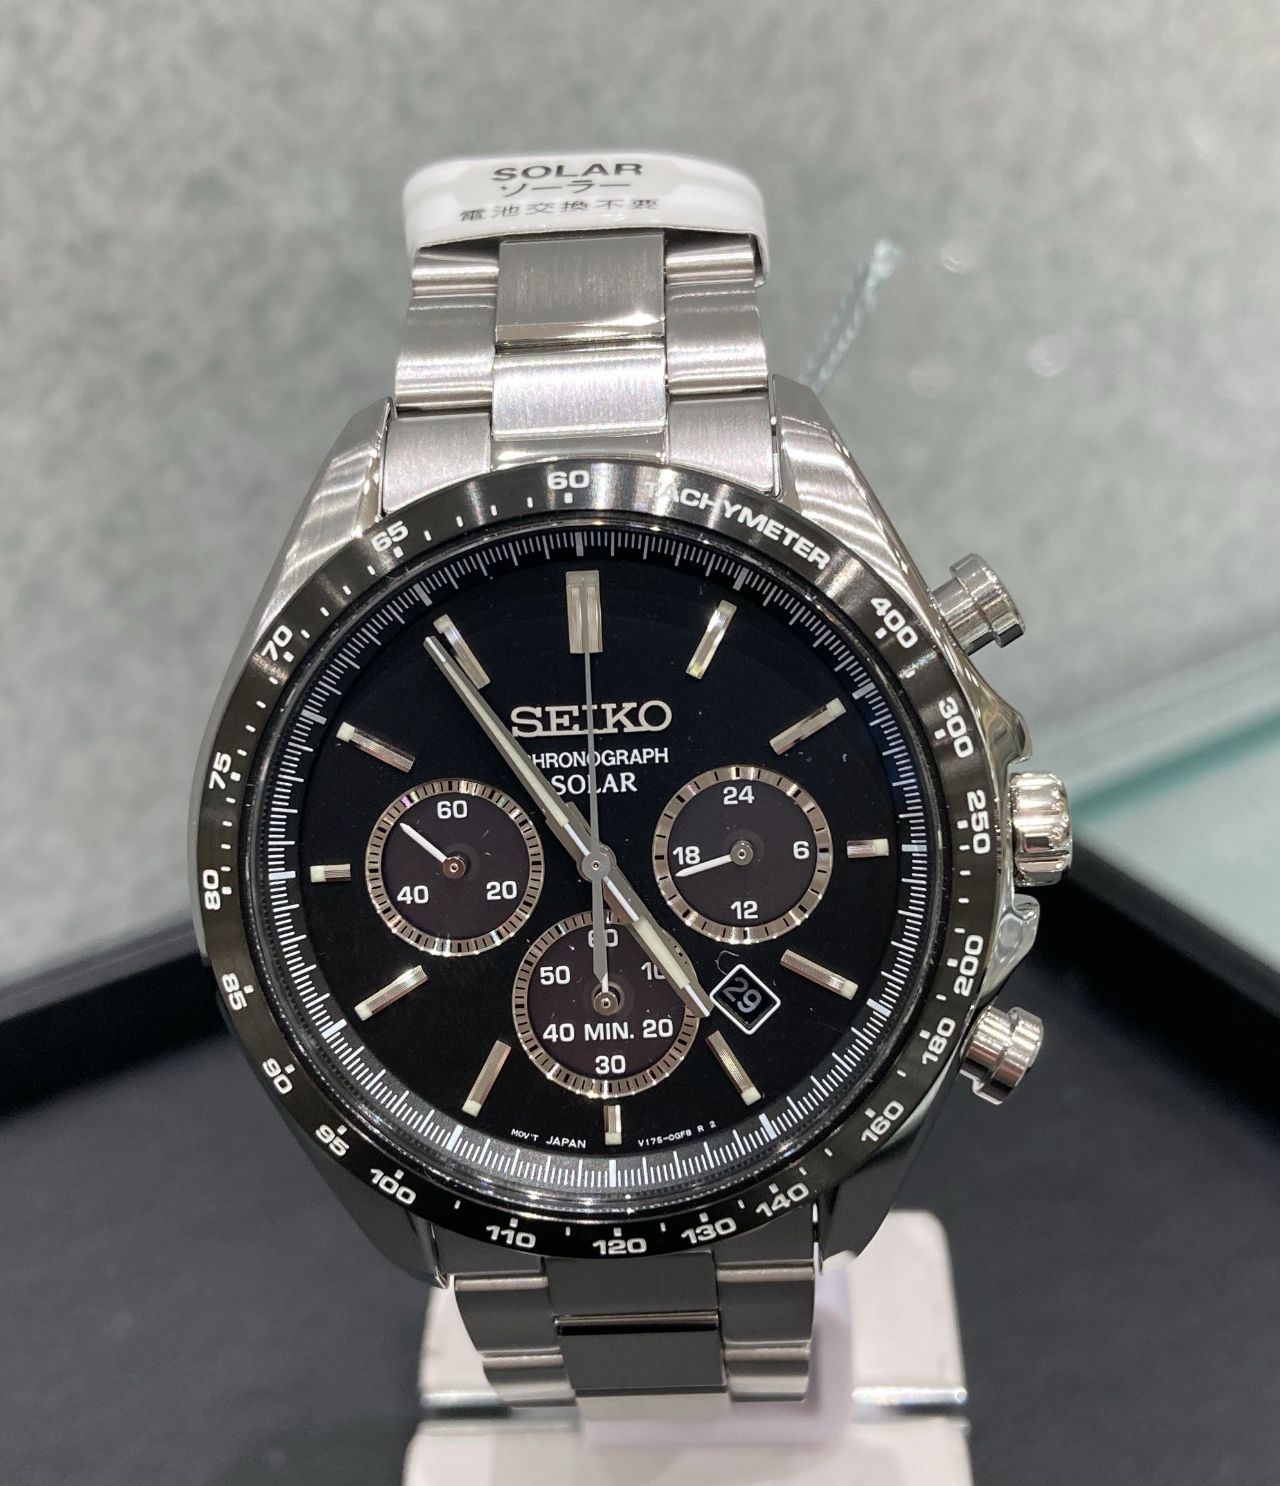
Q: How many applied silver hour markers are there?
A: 12